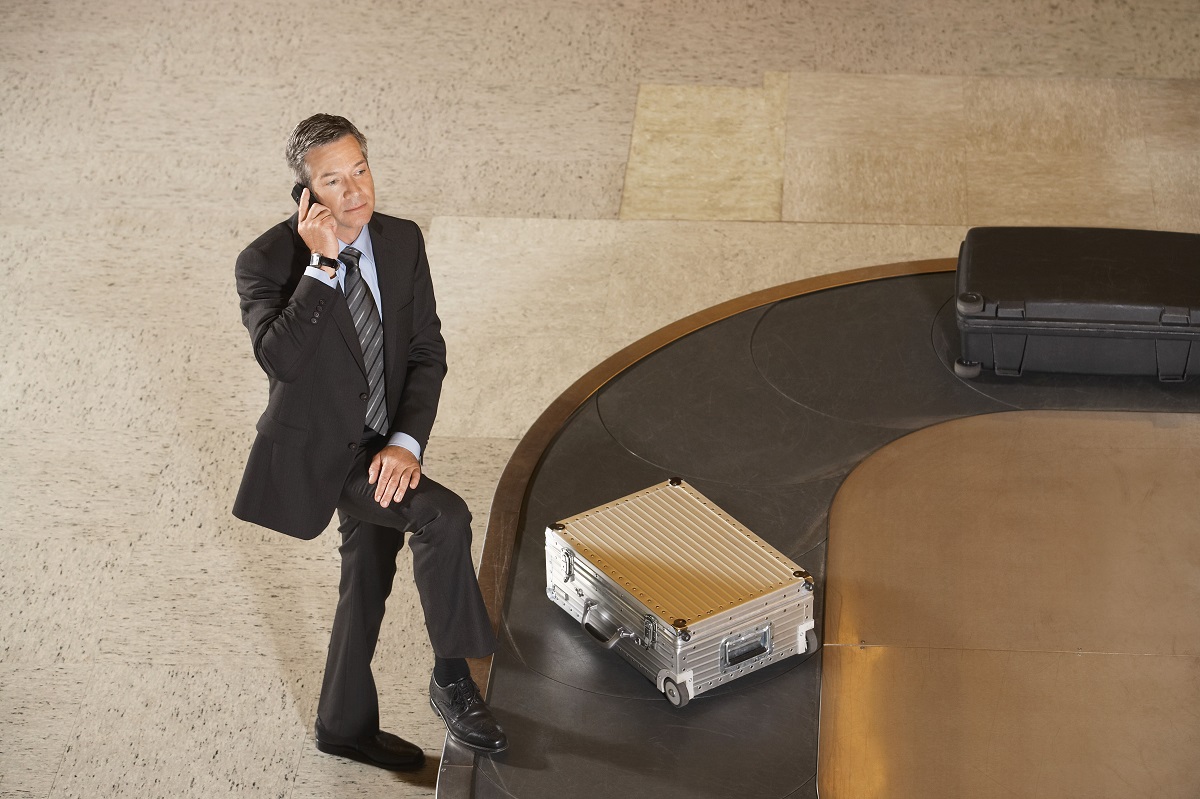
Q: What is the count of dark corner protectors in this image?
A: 4